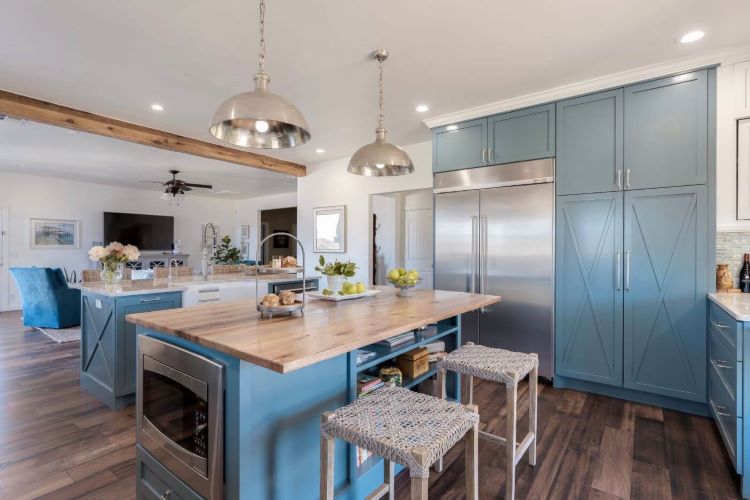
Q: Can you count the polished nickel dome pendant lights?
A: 2